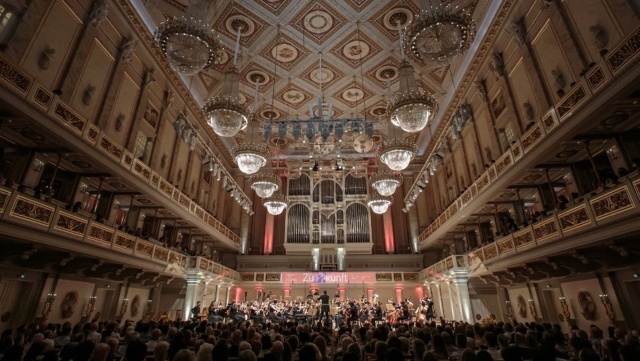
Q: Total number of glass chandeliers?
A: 10